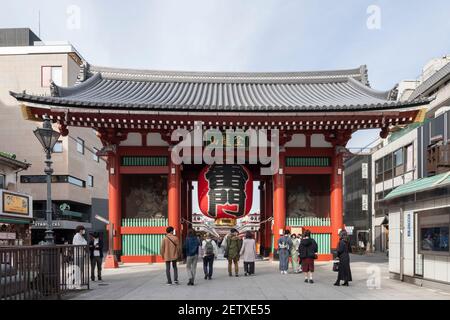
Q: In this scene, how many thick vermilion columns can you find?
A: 4